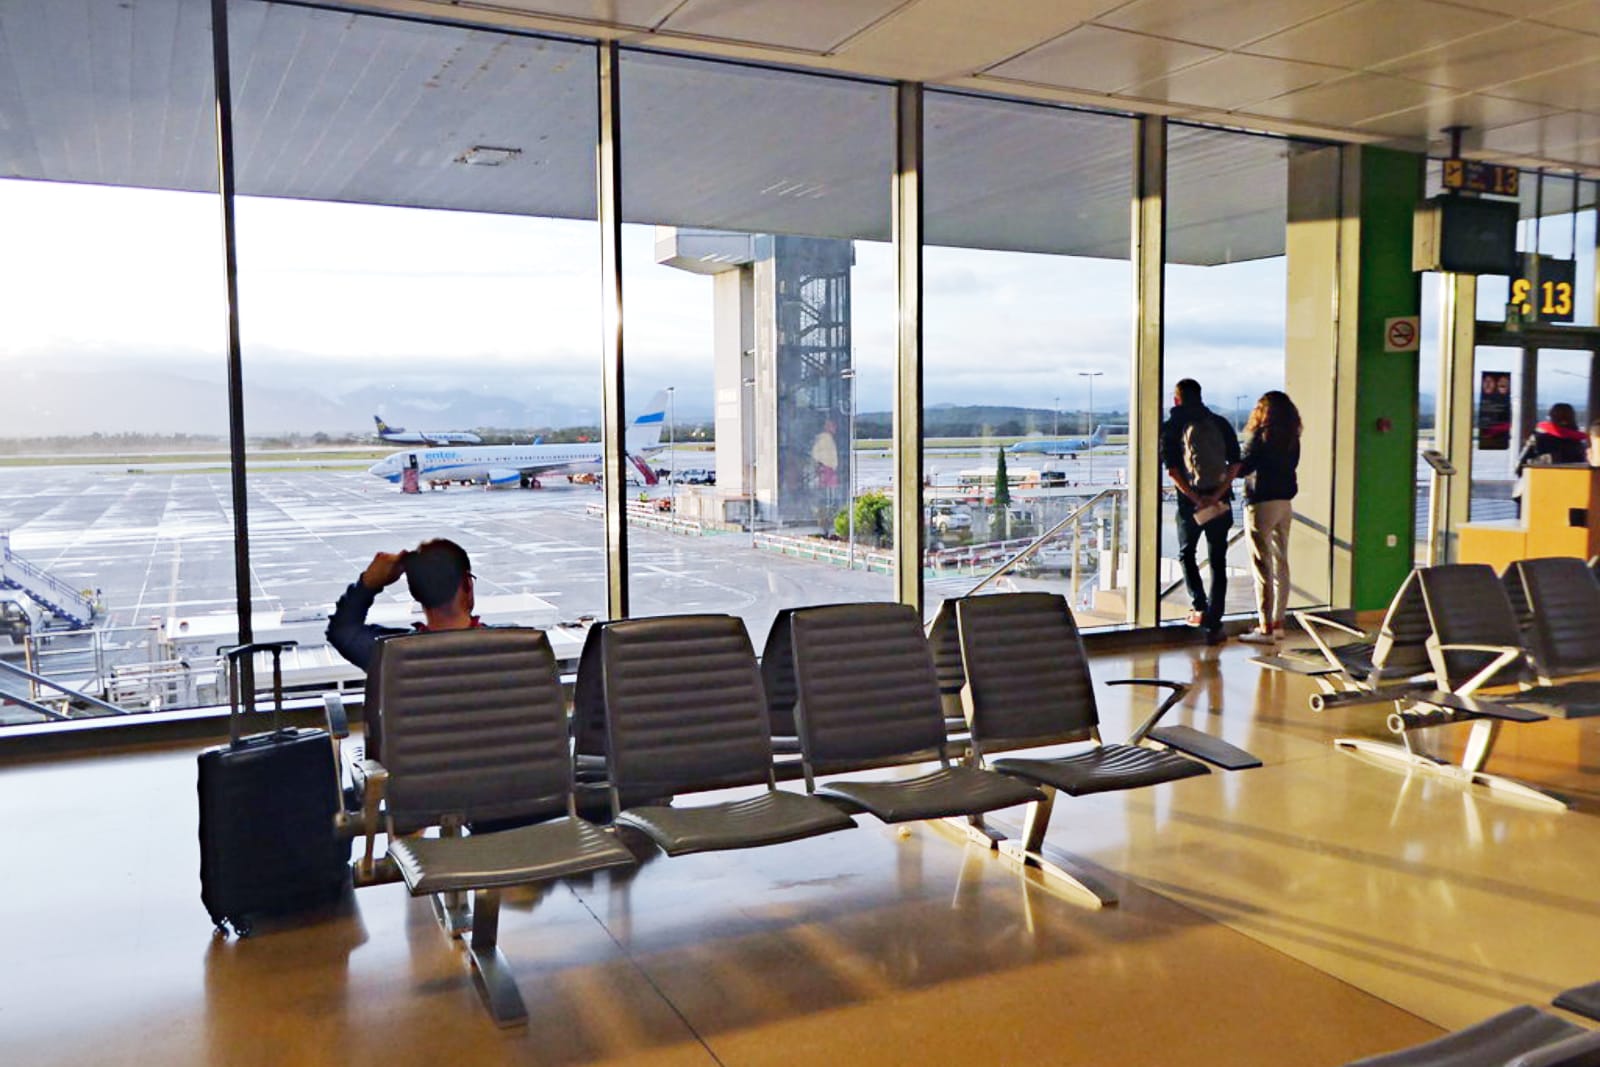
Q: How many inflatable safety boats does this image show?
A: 0